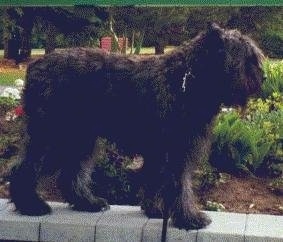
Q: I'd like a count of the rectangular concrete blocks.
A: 6